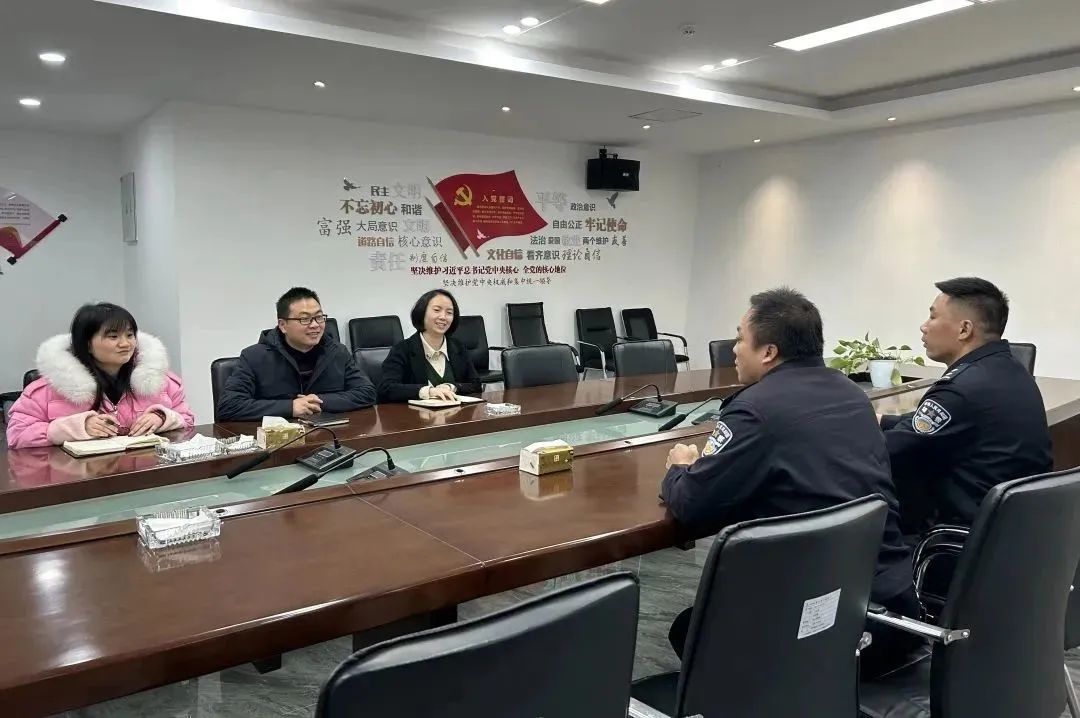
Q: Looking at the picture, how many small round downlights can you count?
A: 12